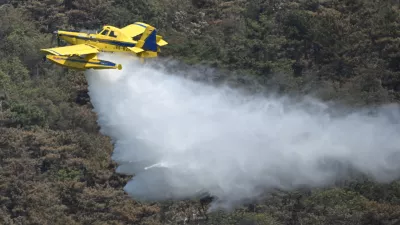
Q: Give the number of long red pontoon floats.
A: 0